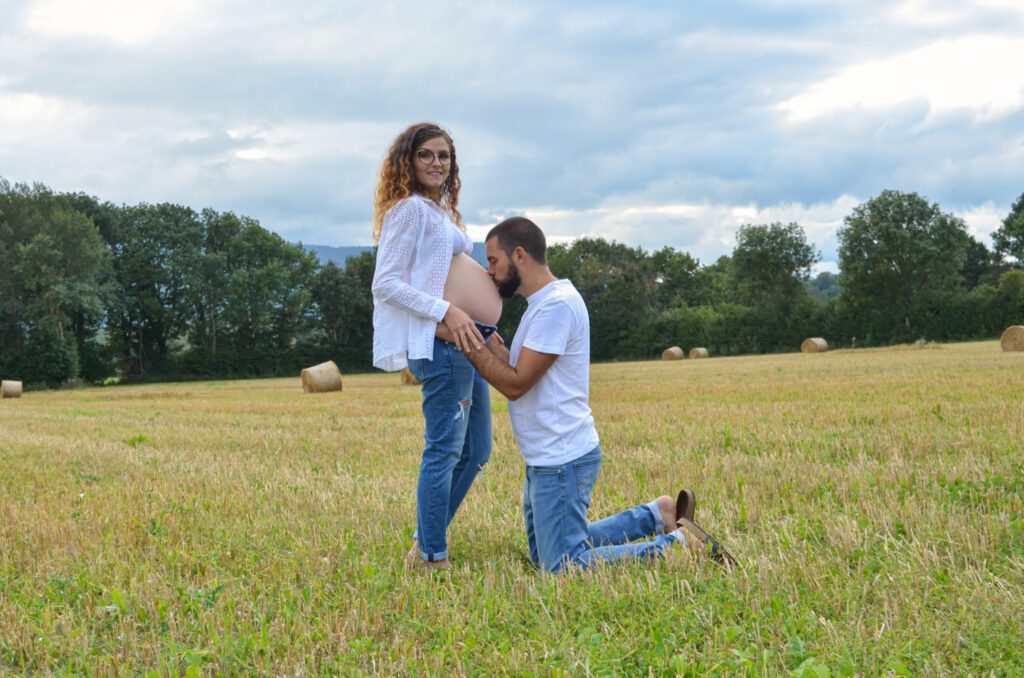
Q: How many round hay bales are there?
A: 7